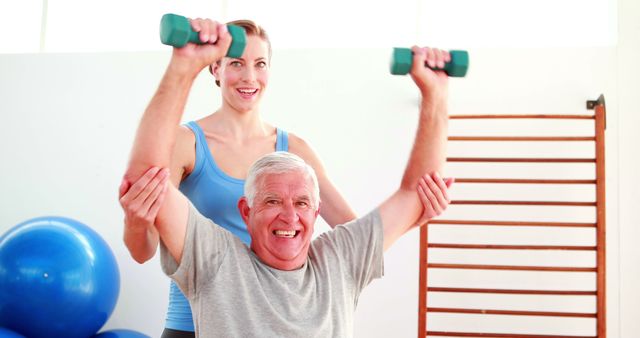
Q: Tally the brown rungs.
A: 11